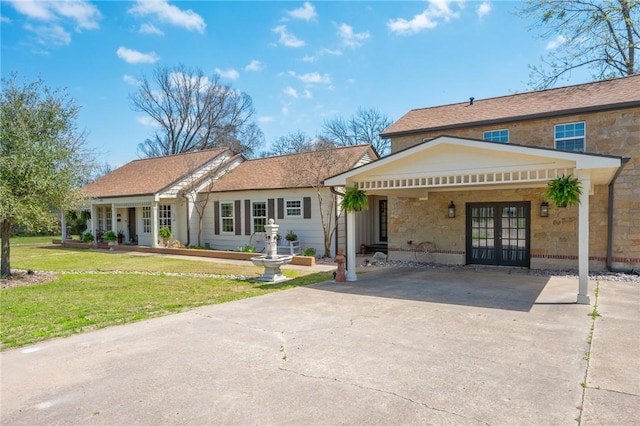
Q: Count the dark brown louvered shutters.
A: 6